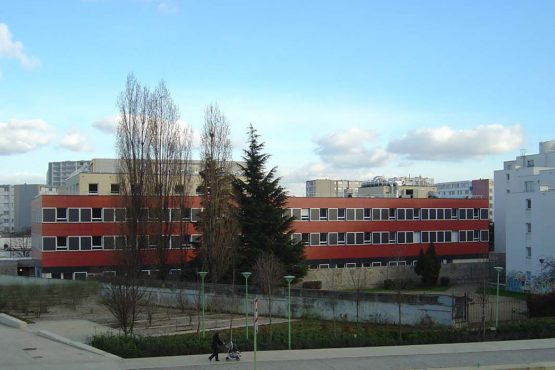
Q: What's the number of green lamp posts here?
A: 4